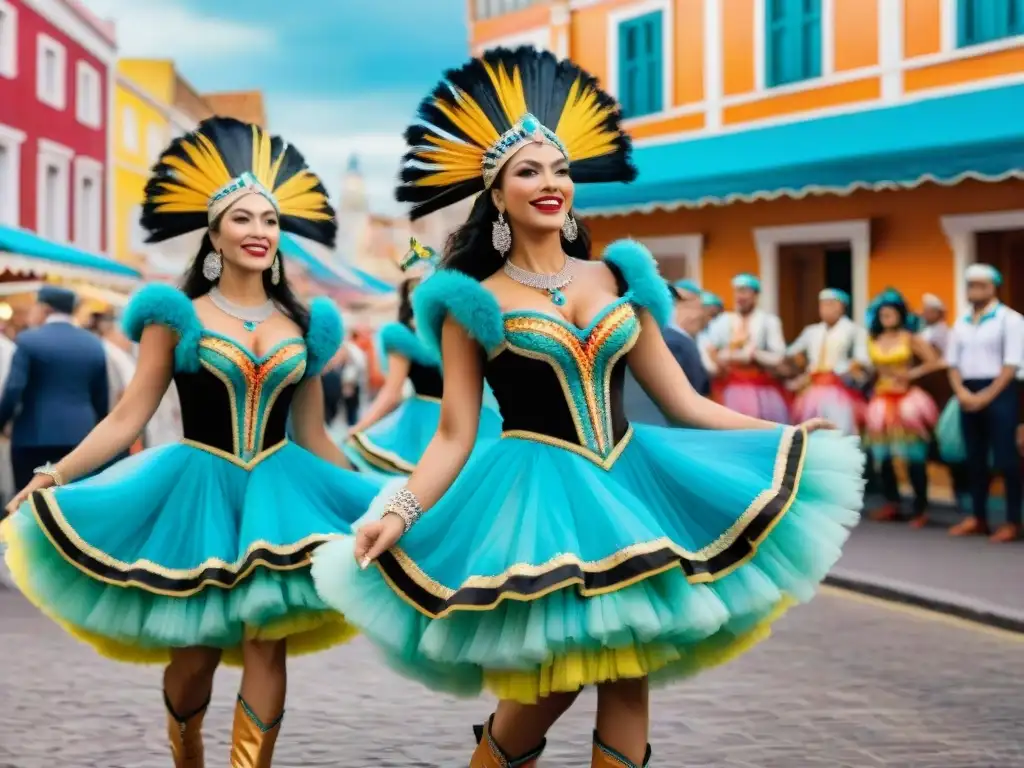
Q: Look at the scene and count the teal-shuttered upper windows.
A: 3